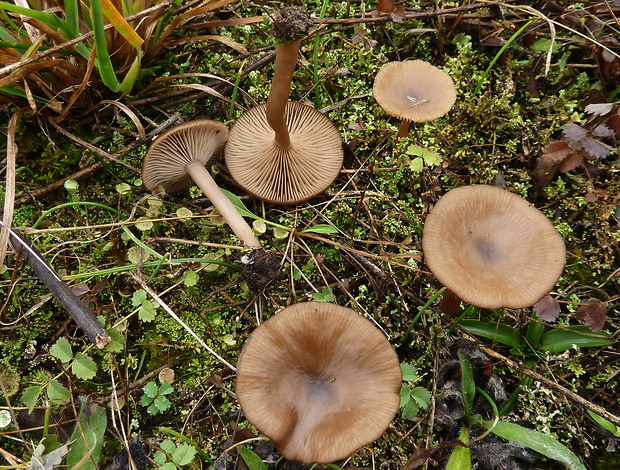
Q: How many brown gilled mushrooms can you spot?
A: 5